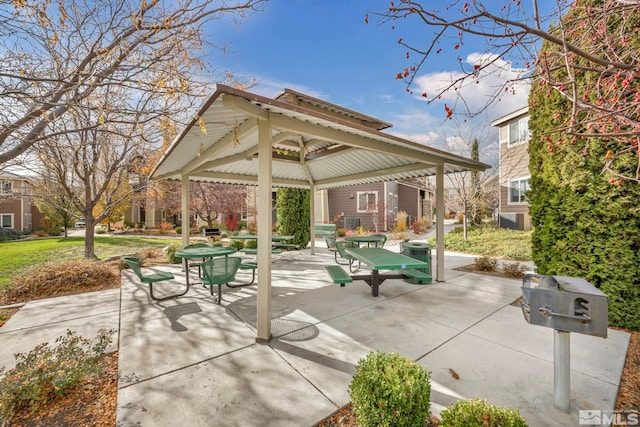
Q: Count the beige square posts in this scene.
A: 4